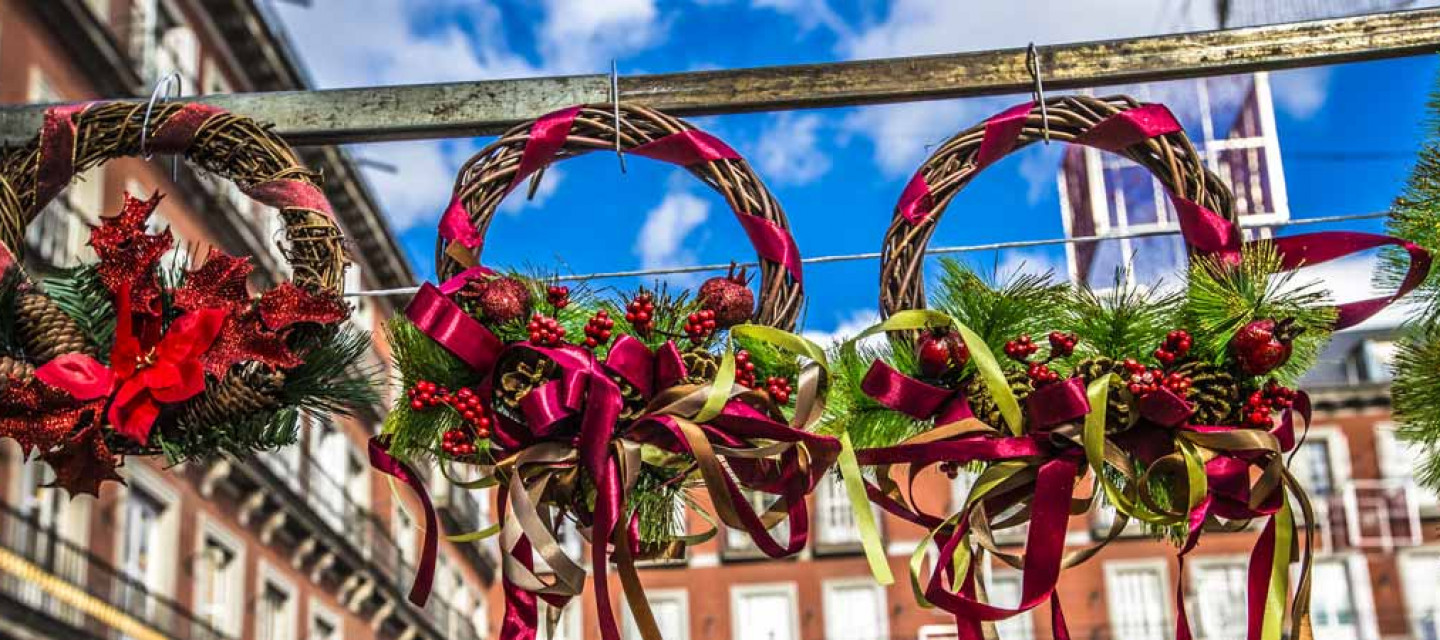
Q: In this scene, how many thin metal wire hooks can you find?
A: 3